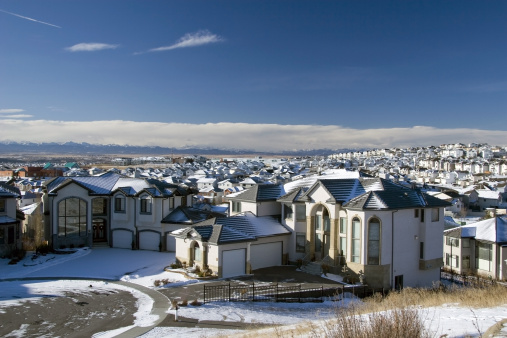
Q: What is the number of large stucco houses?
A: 2